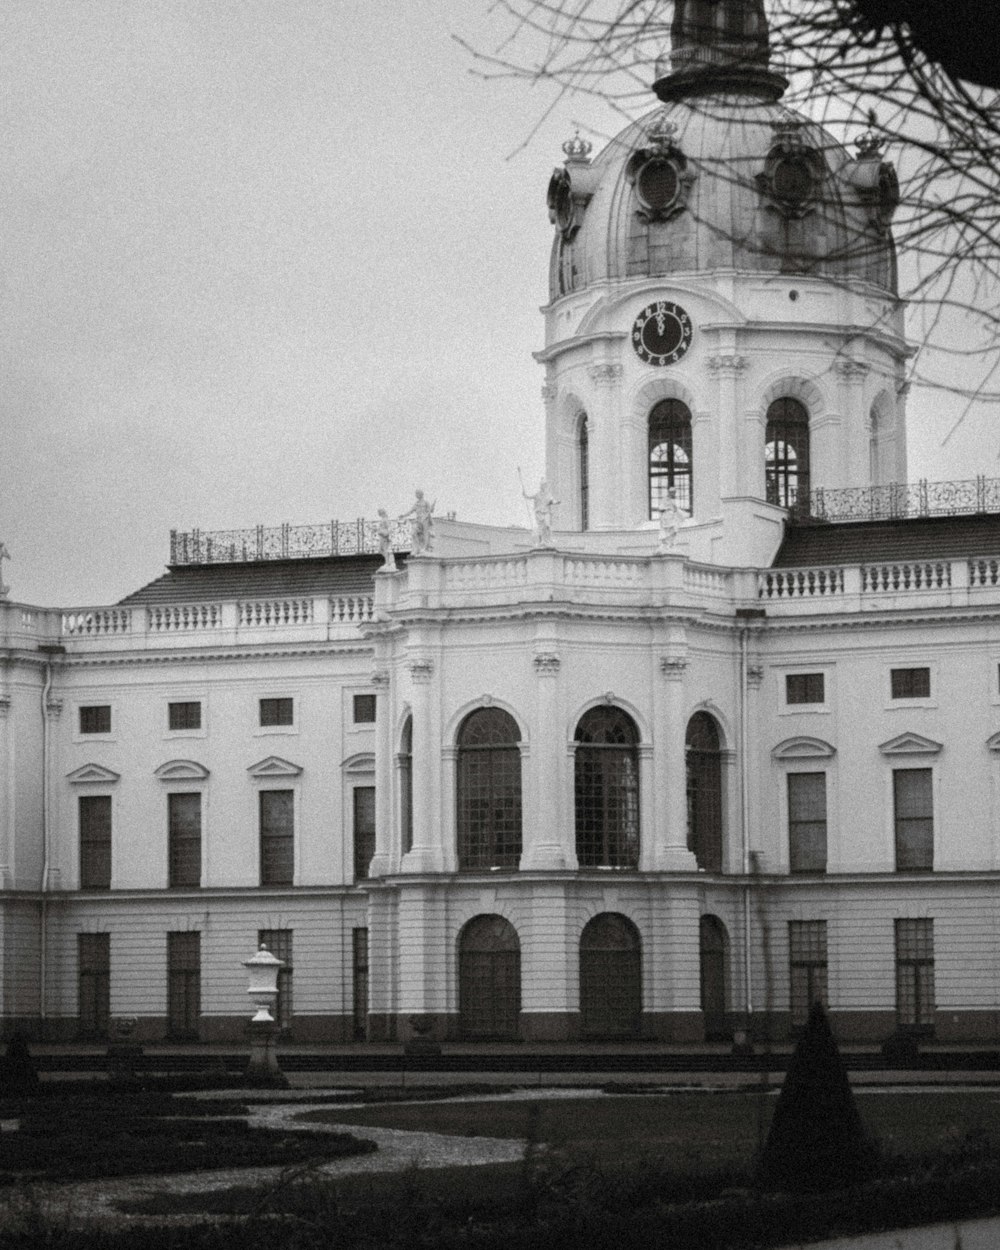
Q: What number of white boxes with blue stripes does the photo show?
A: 0